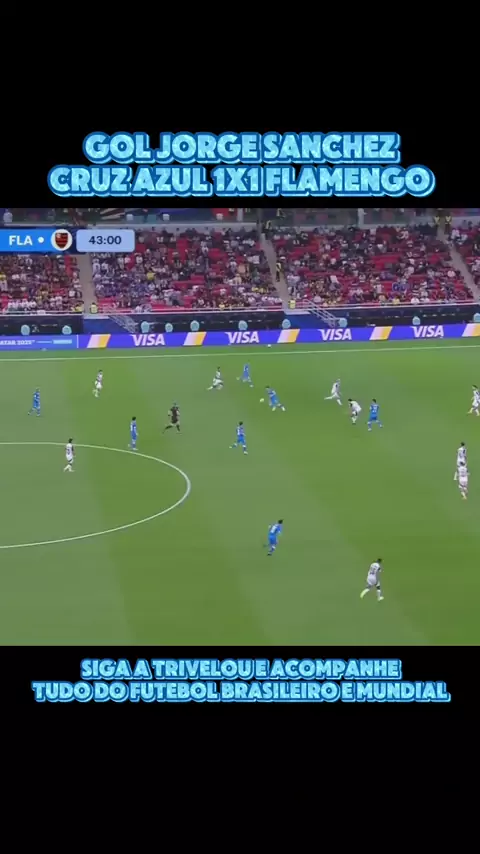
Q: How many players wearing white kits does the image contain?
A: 9